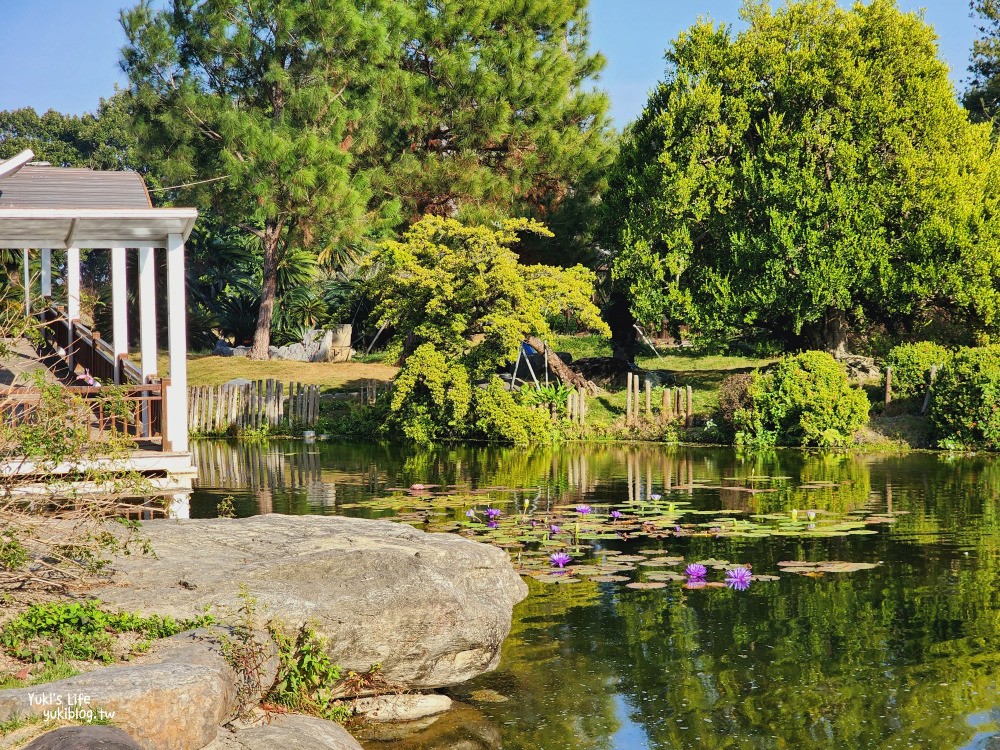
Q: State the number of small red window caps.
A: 0